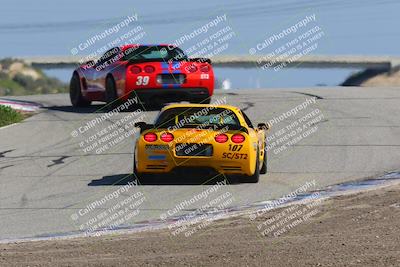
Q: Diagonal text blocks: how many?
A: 9